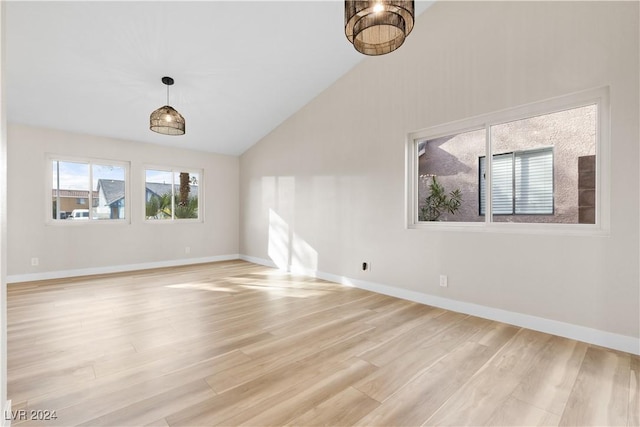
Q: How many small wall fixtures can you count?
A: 4